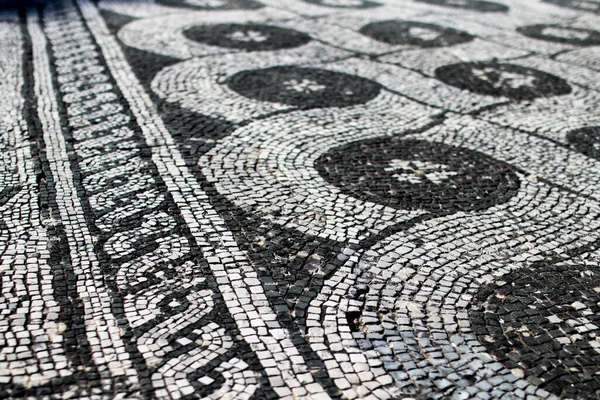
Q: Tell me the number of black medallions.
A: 12